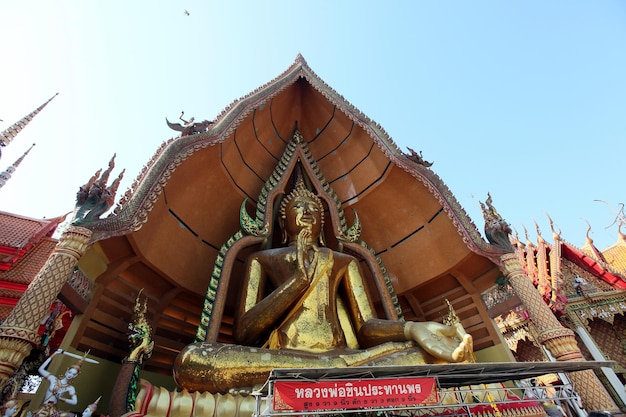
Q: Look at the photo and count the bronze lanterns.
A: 0